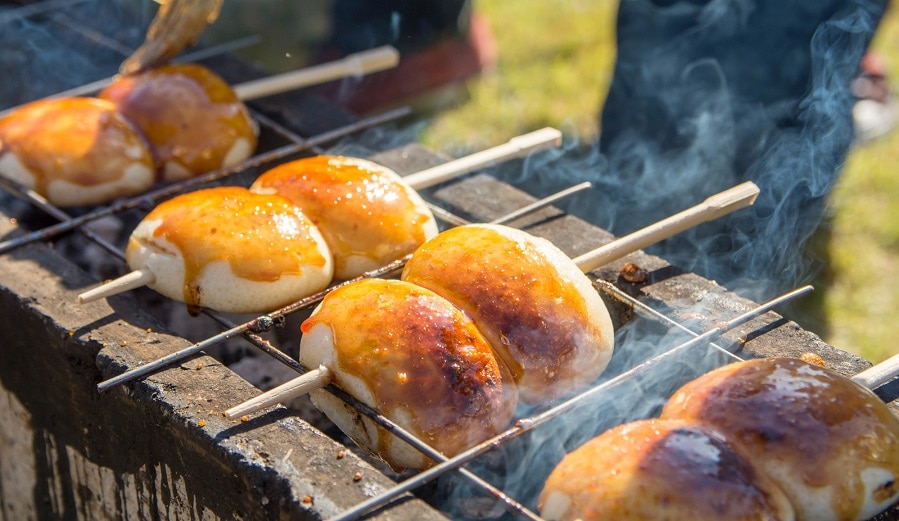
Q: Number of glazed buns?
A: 8